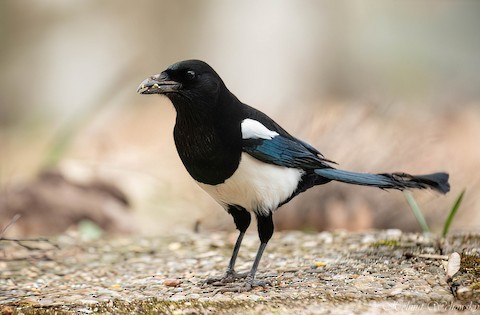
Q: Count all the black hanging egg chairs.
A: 0